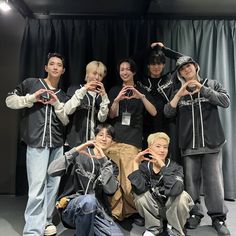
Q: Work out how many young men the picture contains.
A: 7